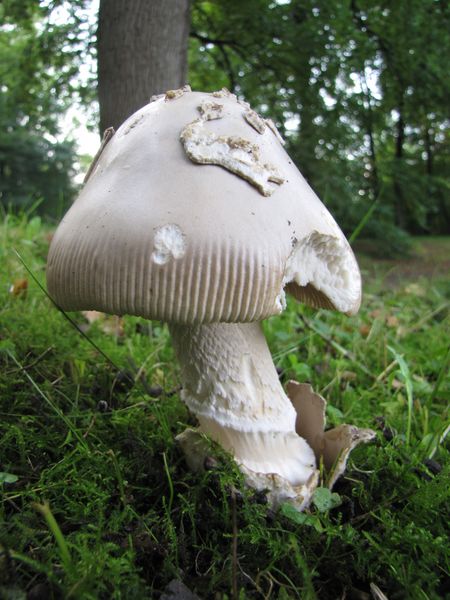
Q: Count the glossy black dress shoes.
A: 0